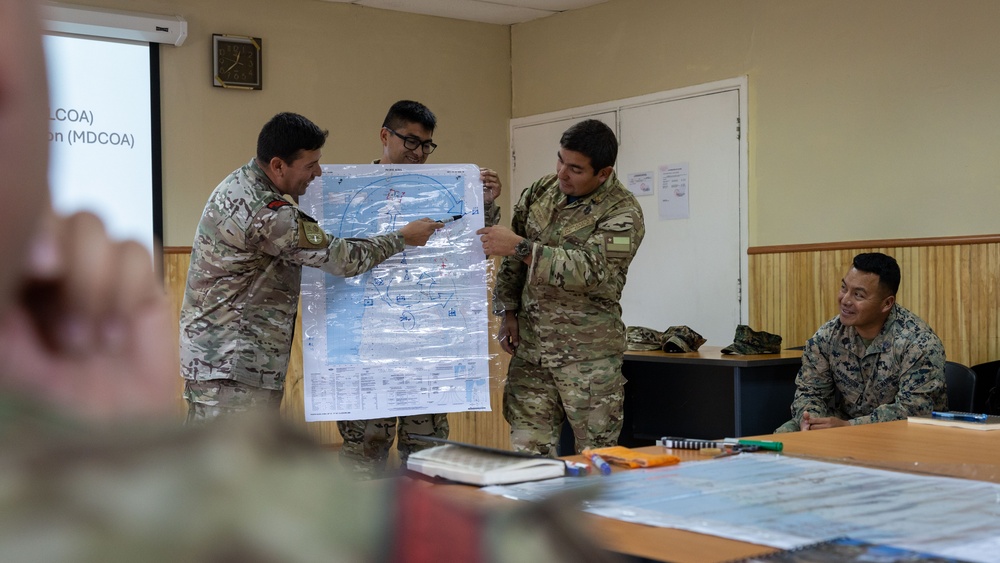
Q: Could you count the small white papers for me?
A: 2